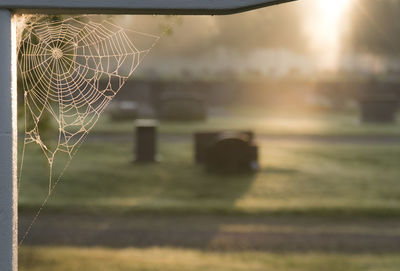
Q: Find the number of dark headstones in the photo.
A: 3